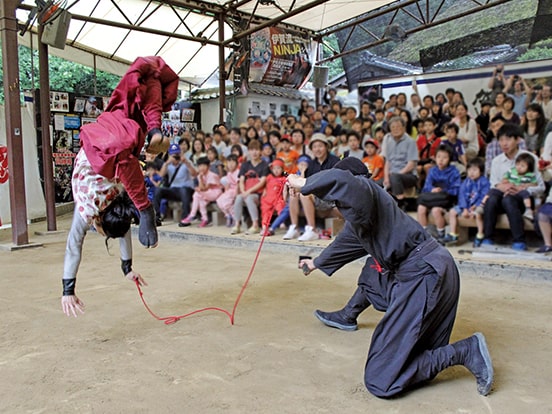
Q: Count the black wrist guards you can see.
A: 2